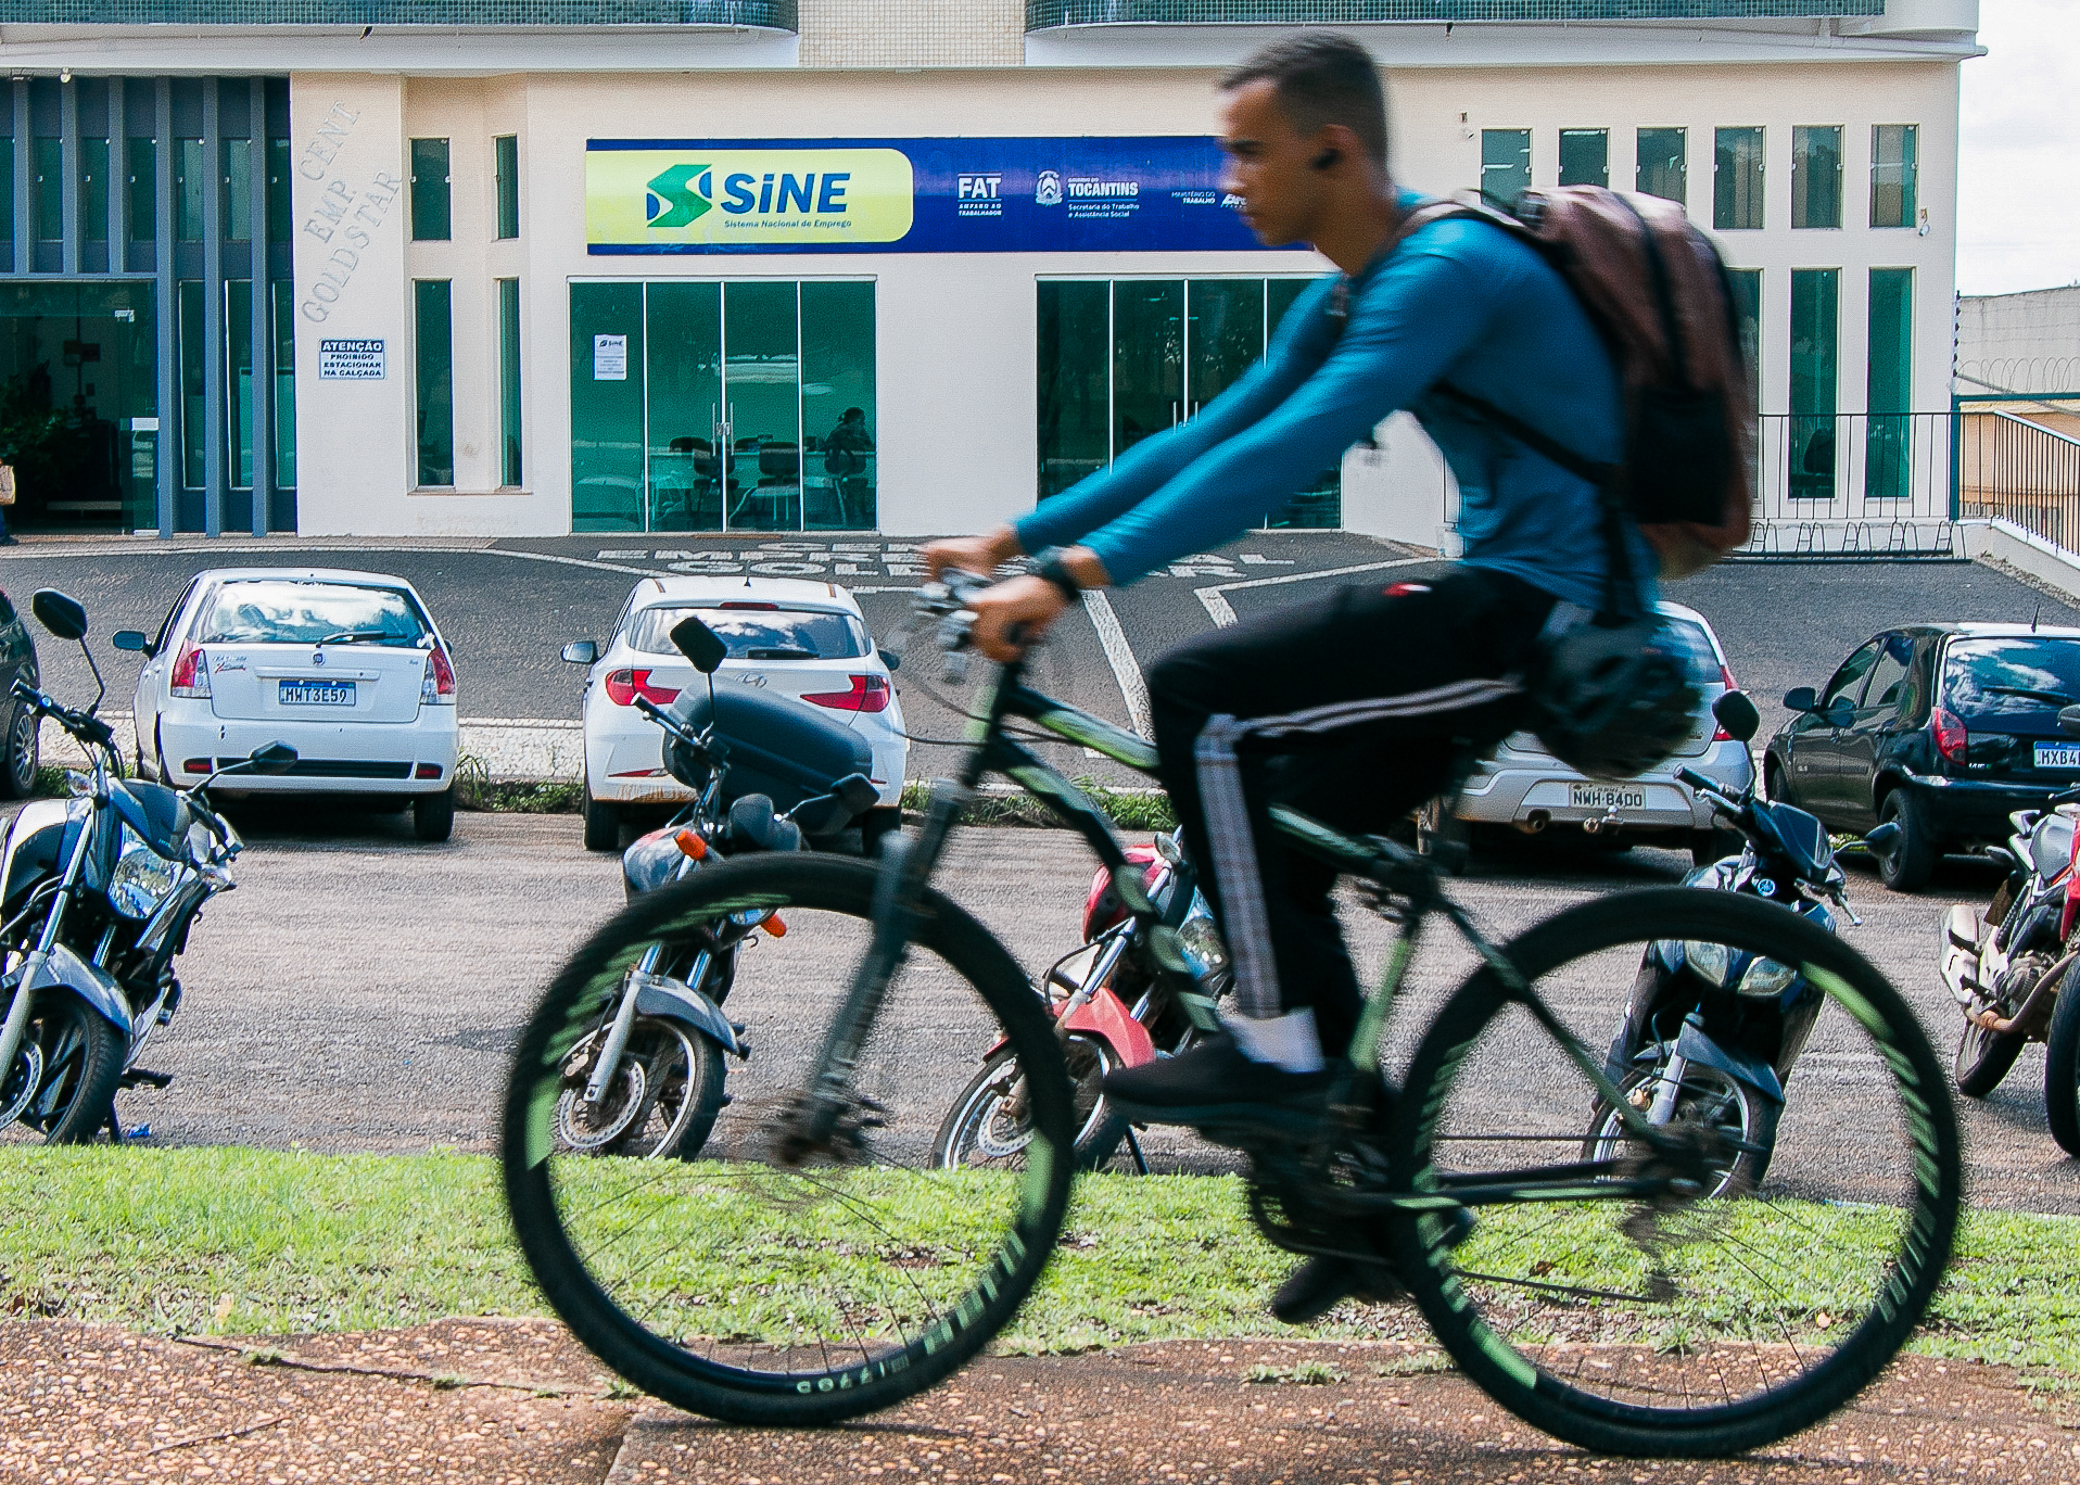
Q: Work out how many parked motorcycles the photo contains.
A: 5